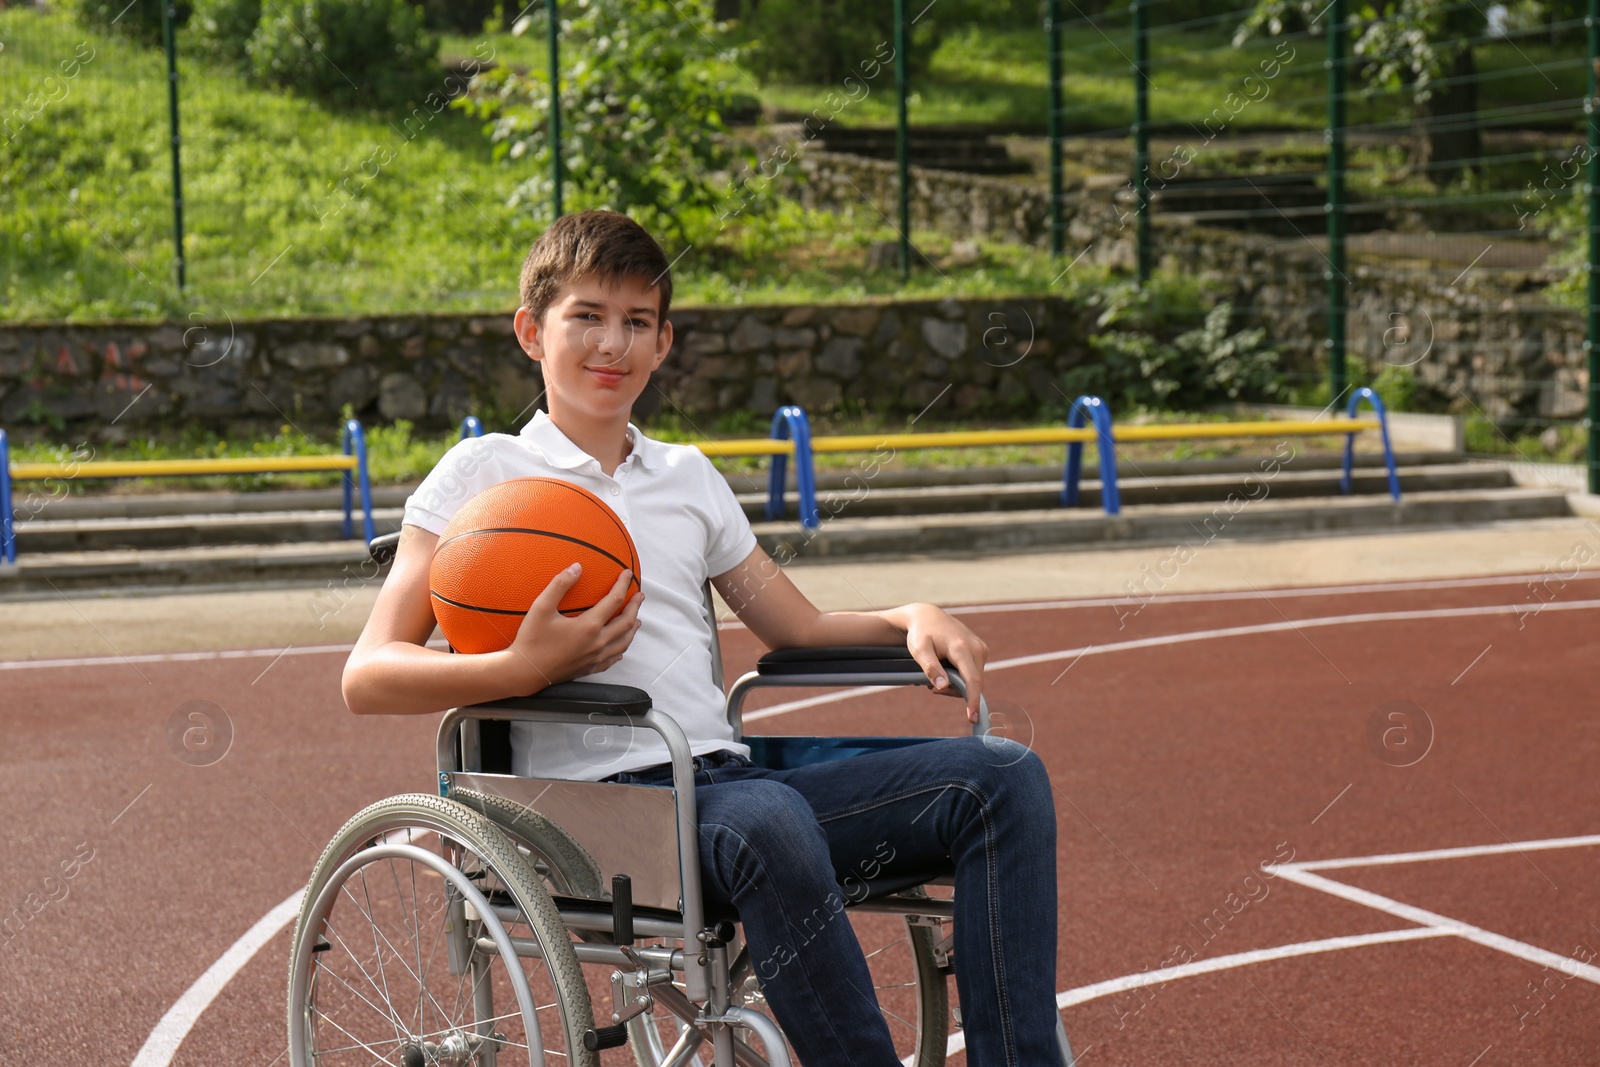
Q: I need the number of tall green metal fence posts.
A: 7